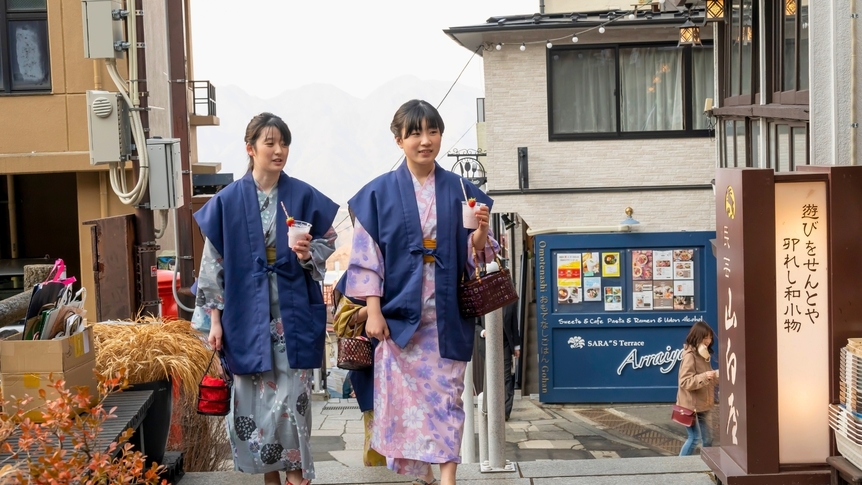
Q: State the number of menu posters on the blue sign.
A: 12